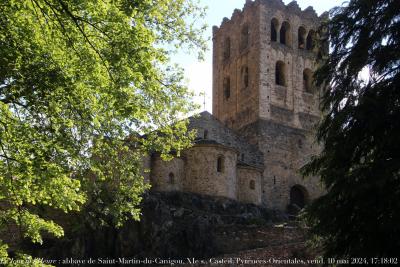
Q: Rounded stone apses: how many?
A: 3